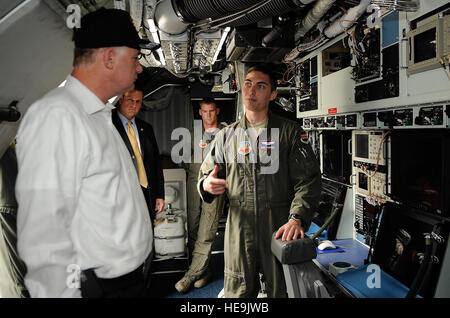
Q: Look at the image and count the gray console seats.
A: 1